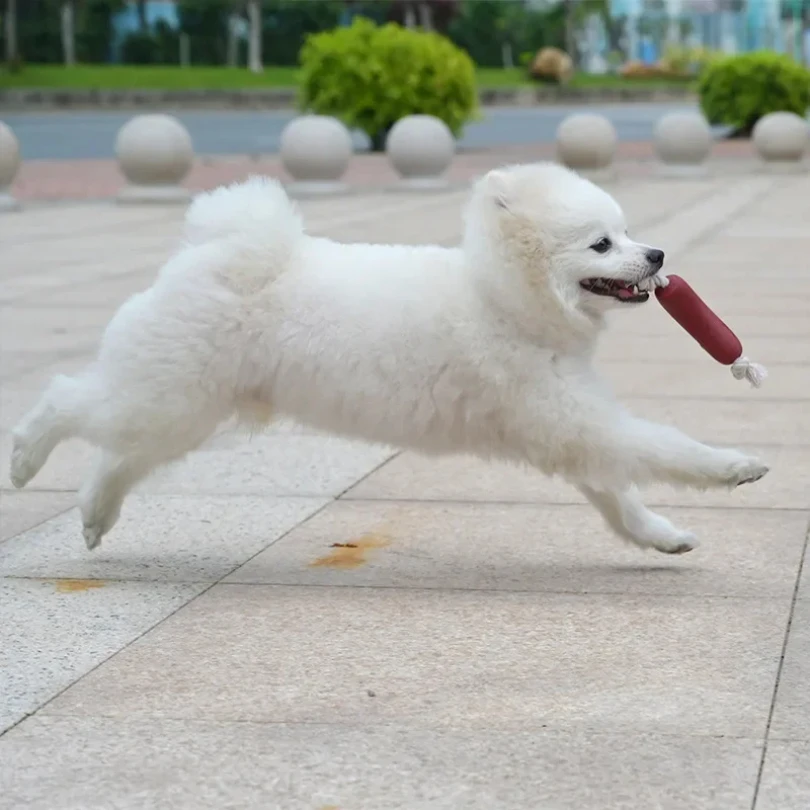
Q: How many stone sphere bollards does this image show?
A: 7